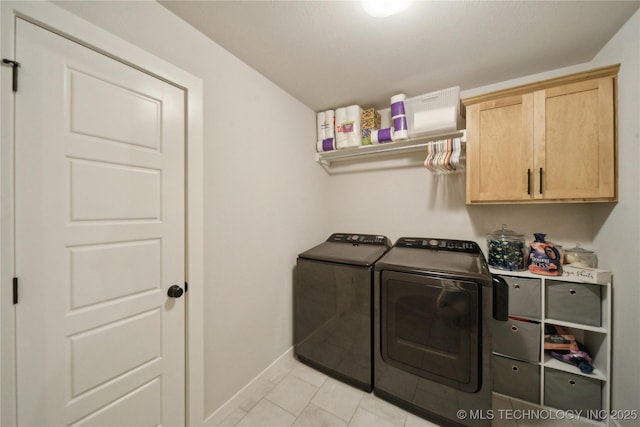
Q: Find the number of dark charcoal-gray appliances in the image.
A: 2